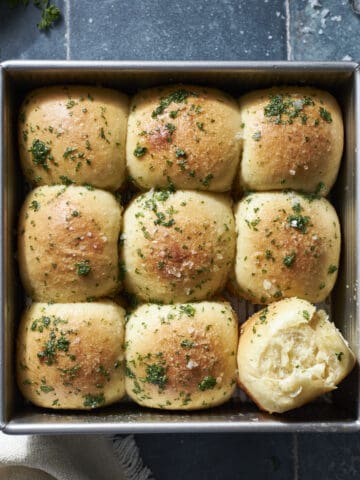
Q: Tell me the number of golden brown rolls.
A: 9